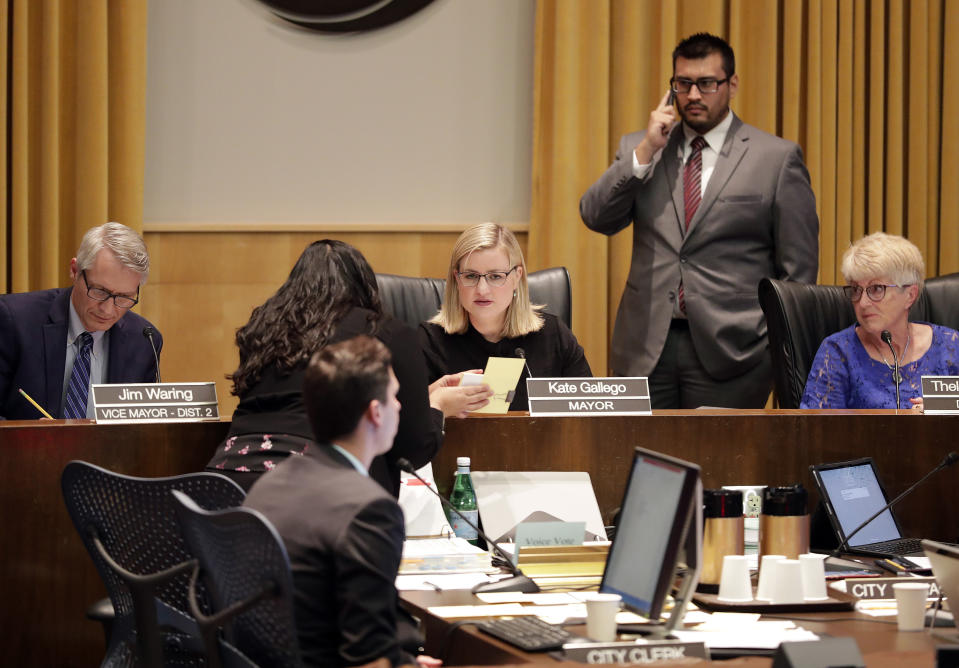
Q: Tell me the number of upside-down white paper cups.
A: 4